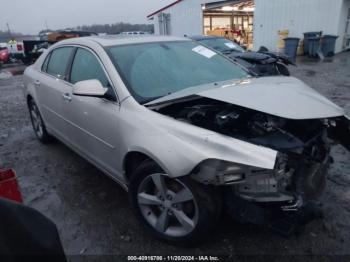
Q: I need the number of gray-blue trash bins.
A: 3